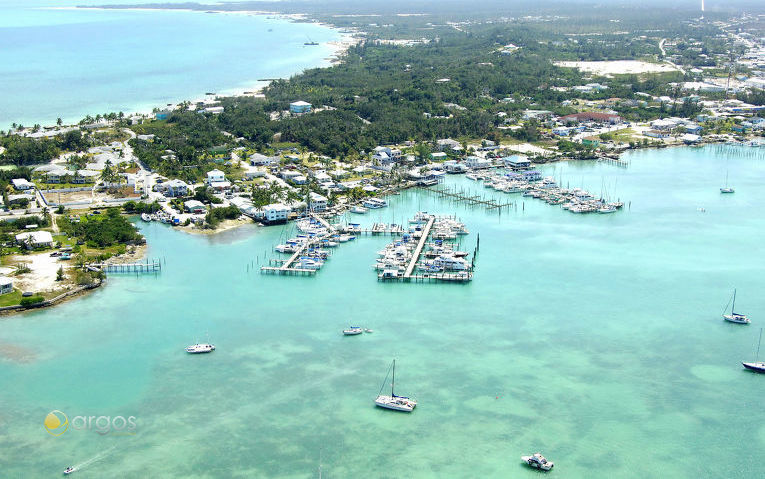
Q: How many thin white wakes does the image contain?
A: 1